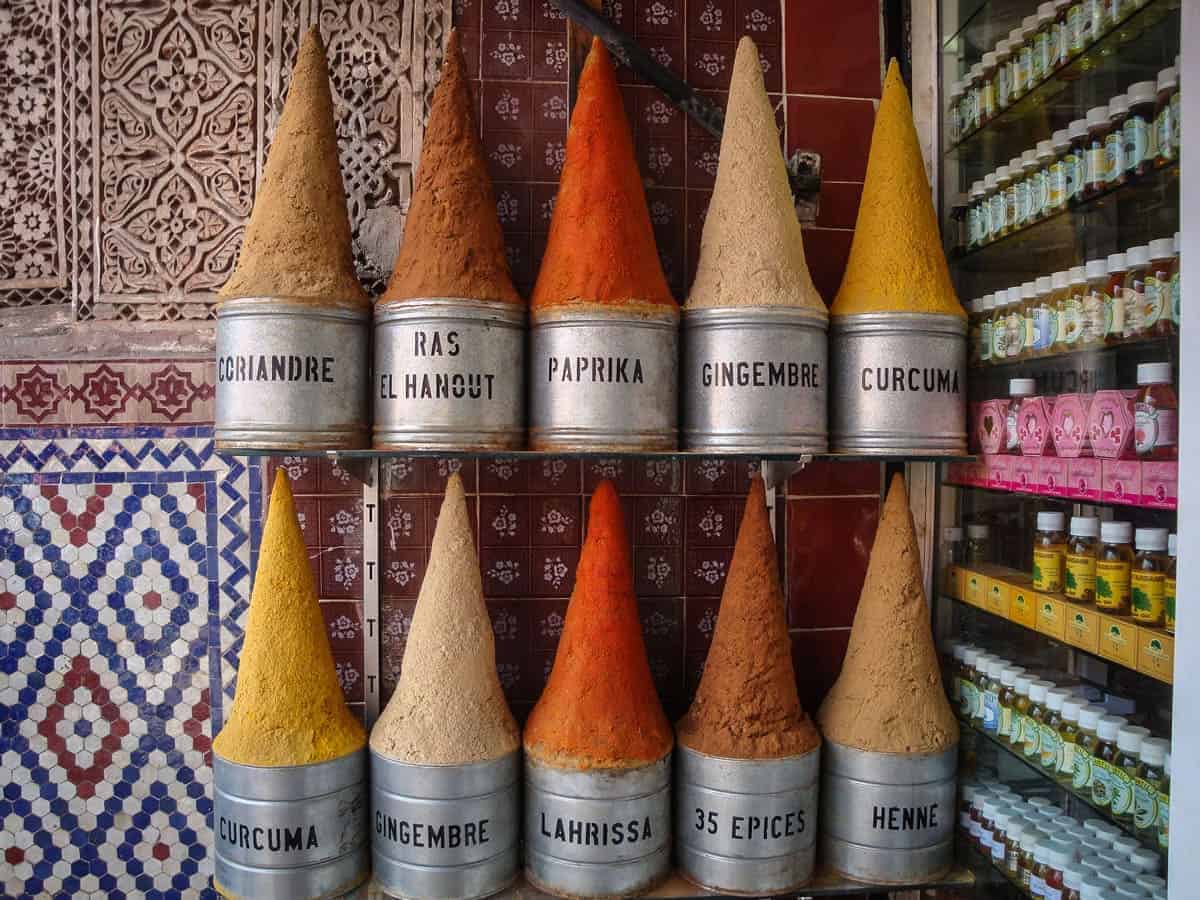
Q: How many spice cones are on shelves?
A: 10